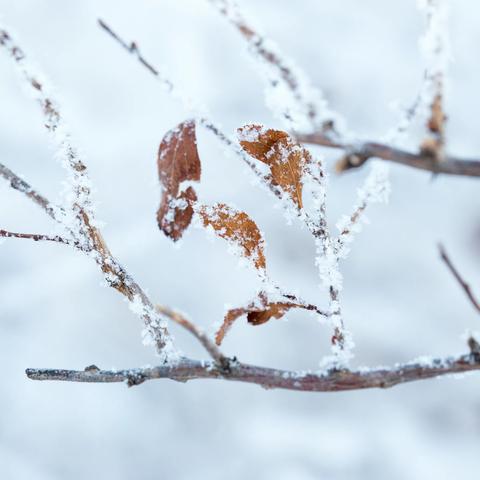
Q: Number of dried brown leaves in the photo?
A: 4